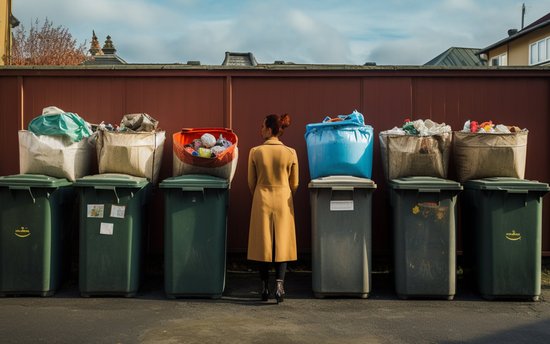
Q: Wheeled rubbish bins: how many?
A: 6